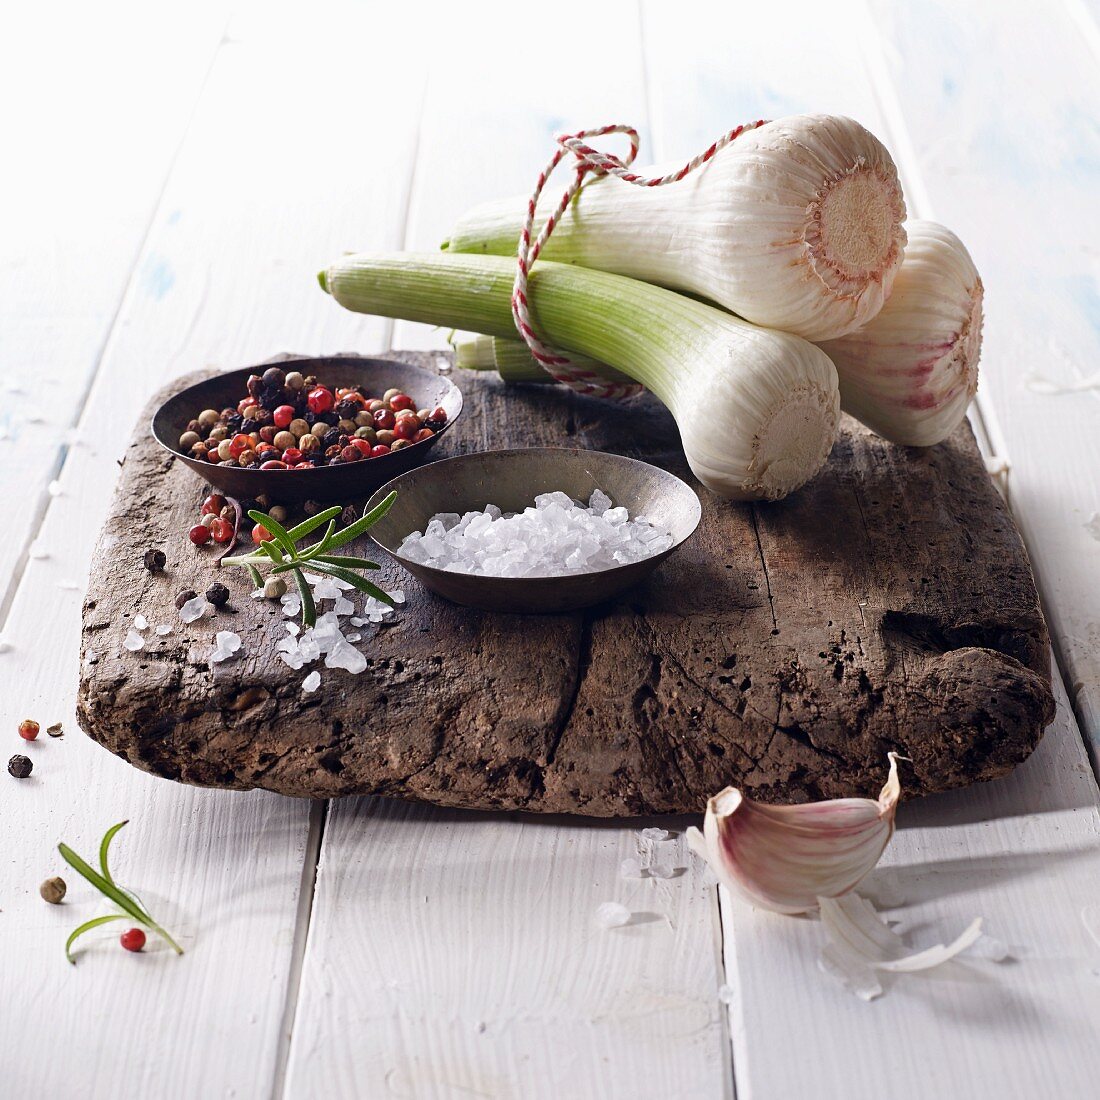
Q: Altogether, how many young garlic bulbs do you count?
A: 3